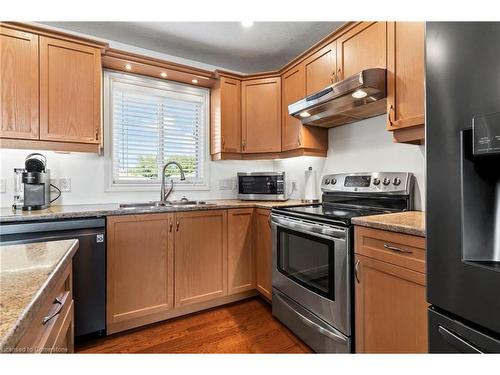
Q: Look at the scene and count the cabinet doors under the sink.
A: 2